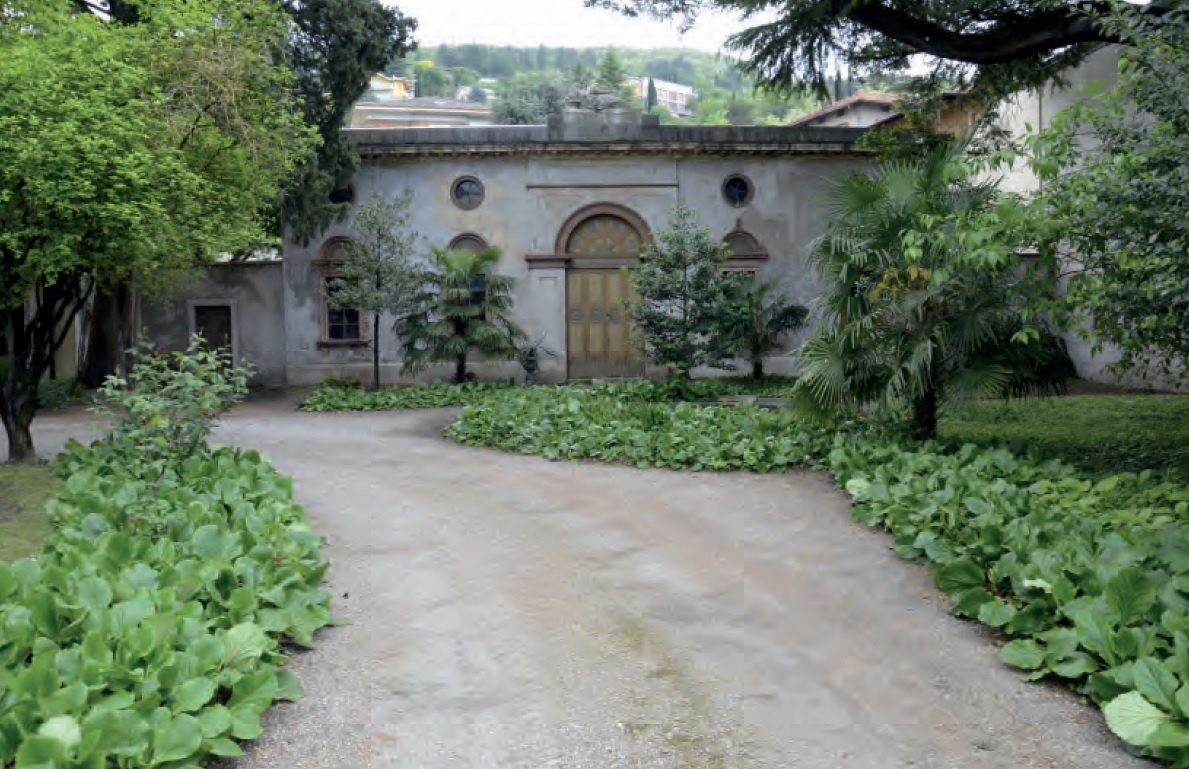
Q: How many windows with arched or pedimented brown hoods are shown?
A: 3